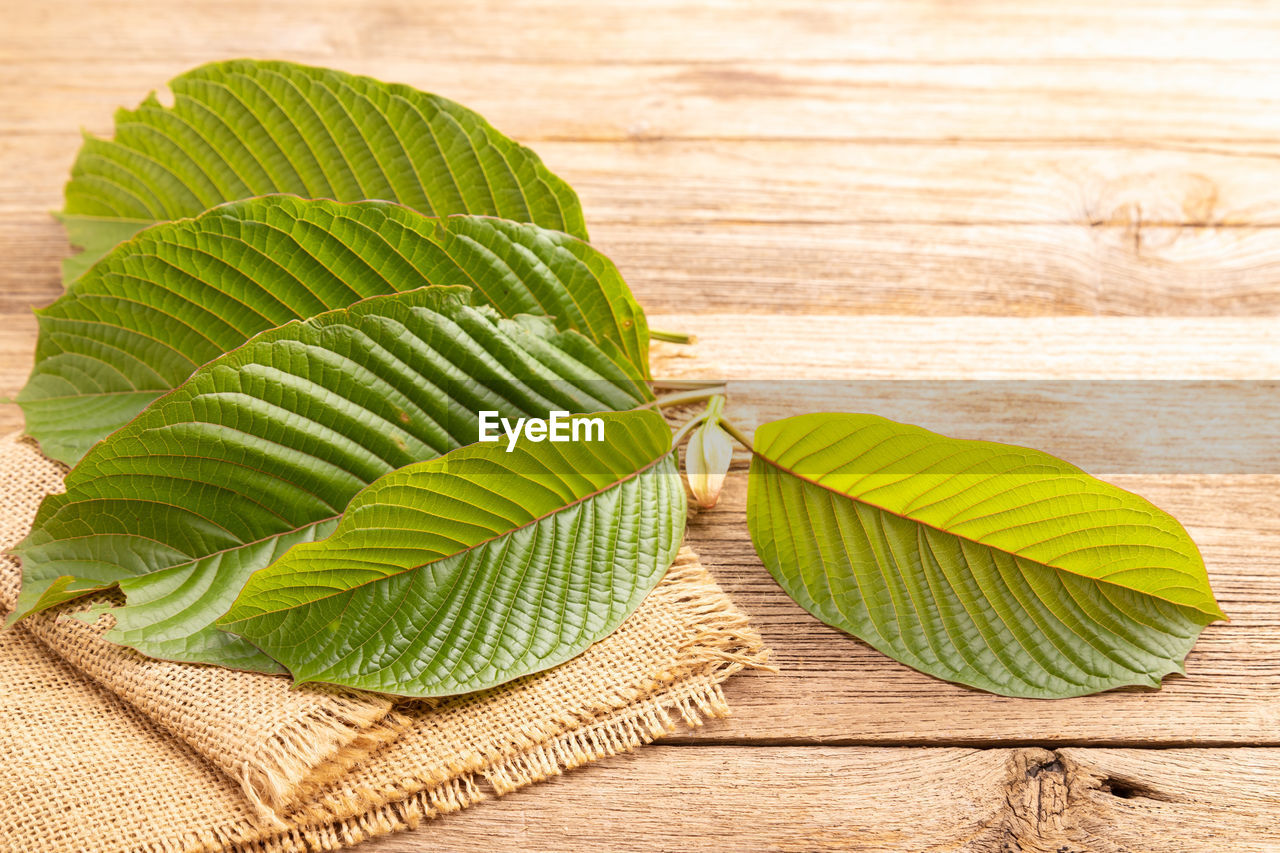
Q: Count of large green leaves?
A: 5